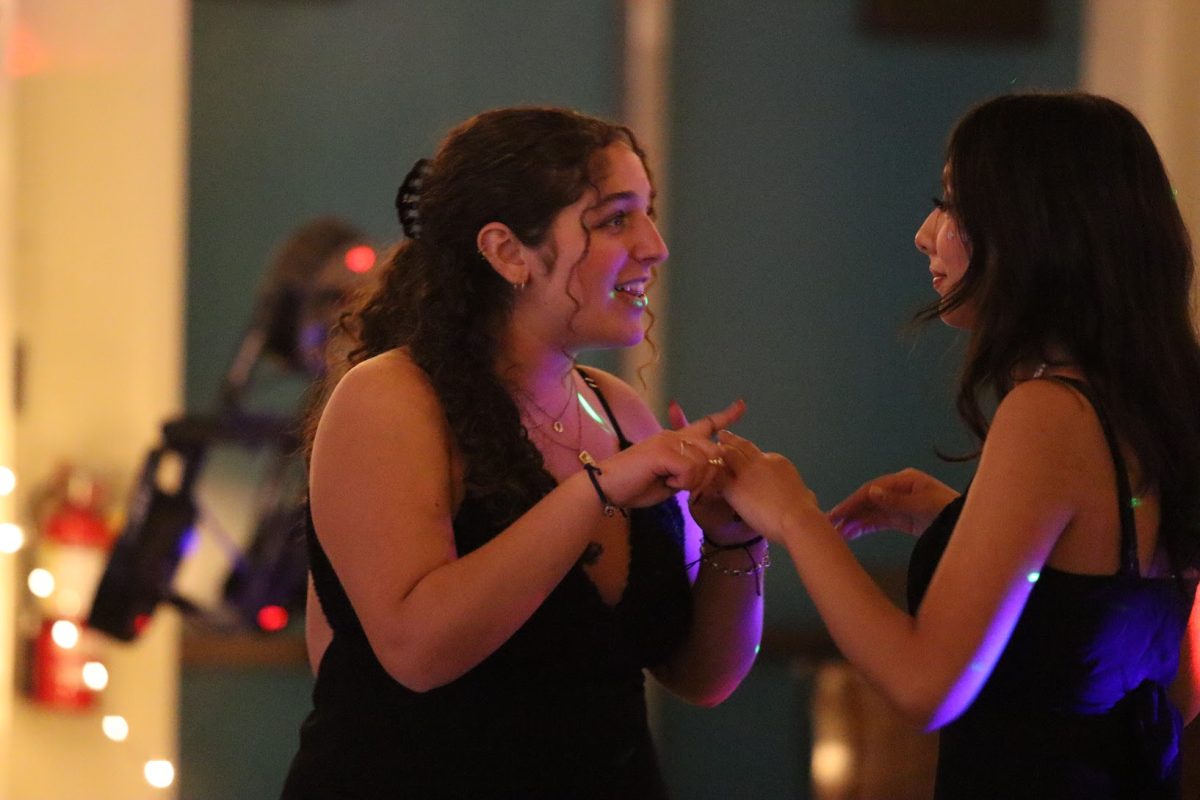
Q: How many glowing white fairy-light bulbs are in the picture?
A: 7